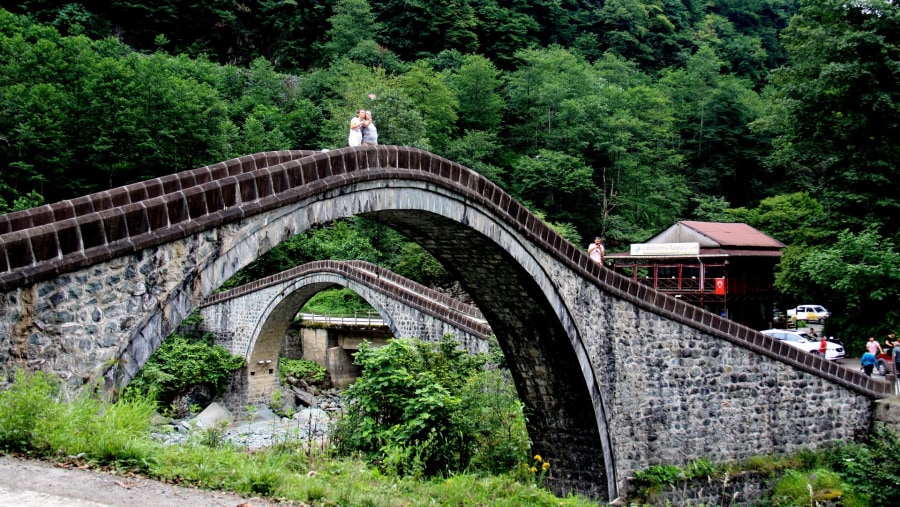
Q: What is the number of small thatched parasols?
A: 0